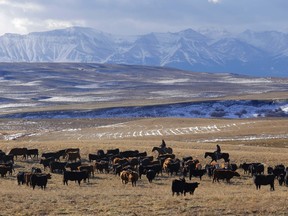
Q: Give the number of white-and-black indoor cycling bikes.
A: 0